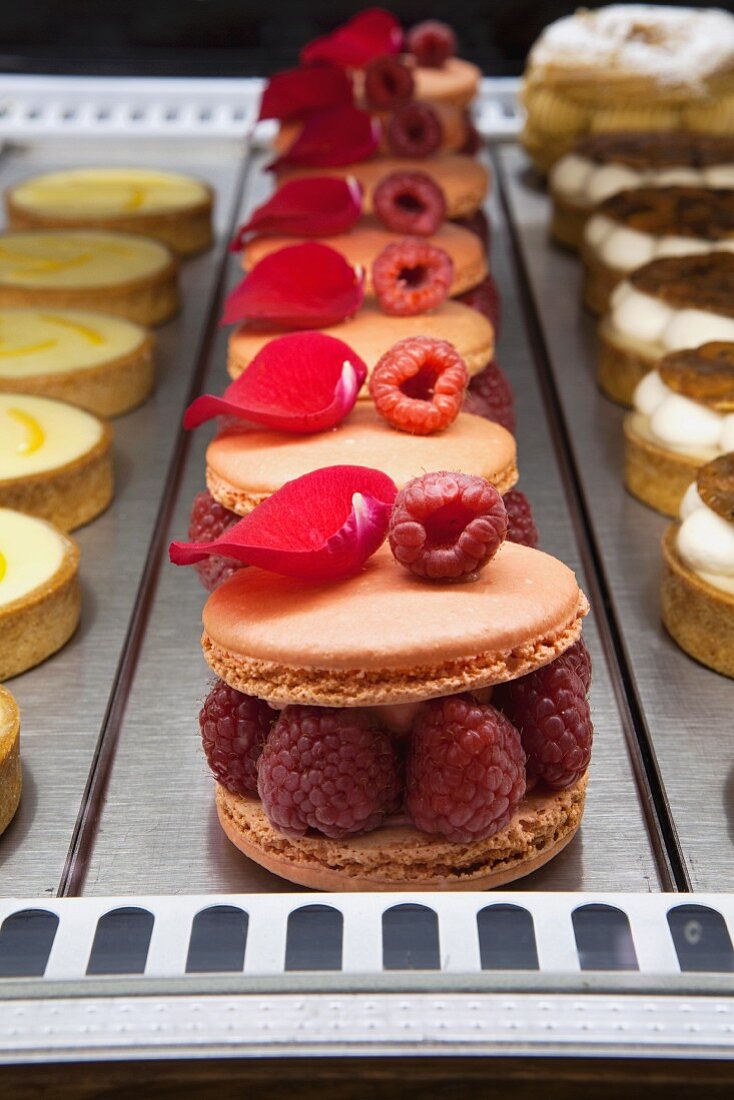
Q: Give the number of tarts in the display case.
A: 11